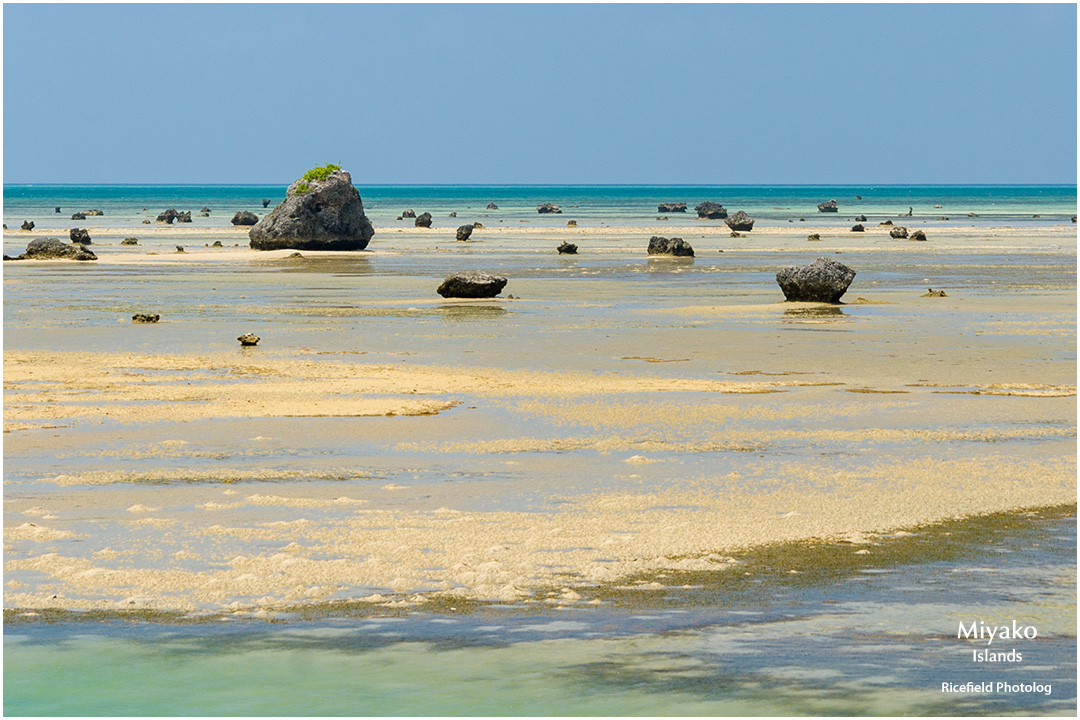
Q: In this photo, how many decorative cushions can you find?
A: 0